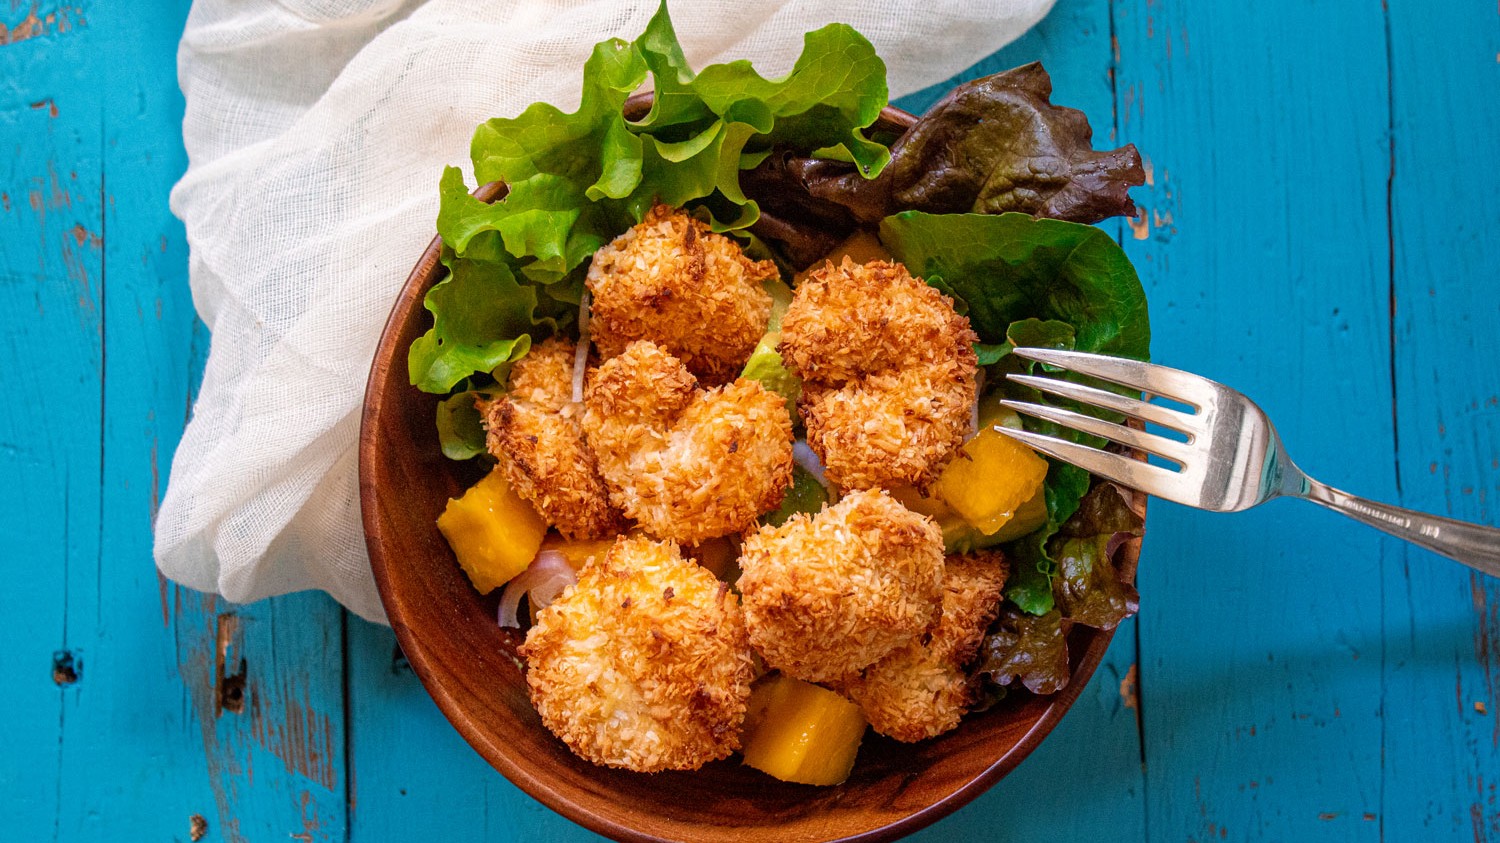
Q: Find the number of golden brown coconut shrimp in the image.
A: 7